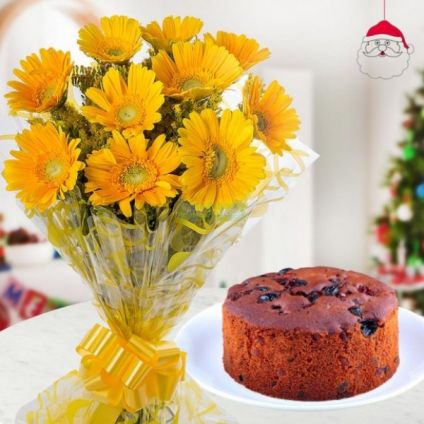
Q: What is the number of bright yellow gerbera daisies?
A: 10